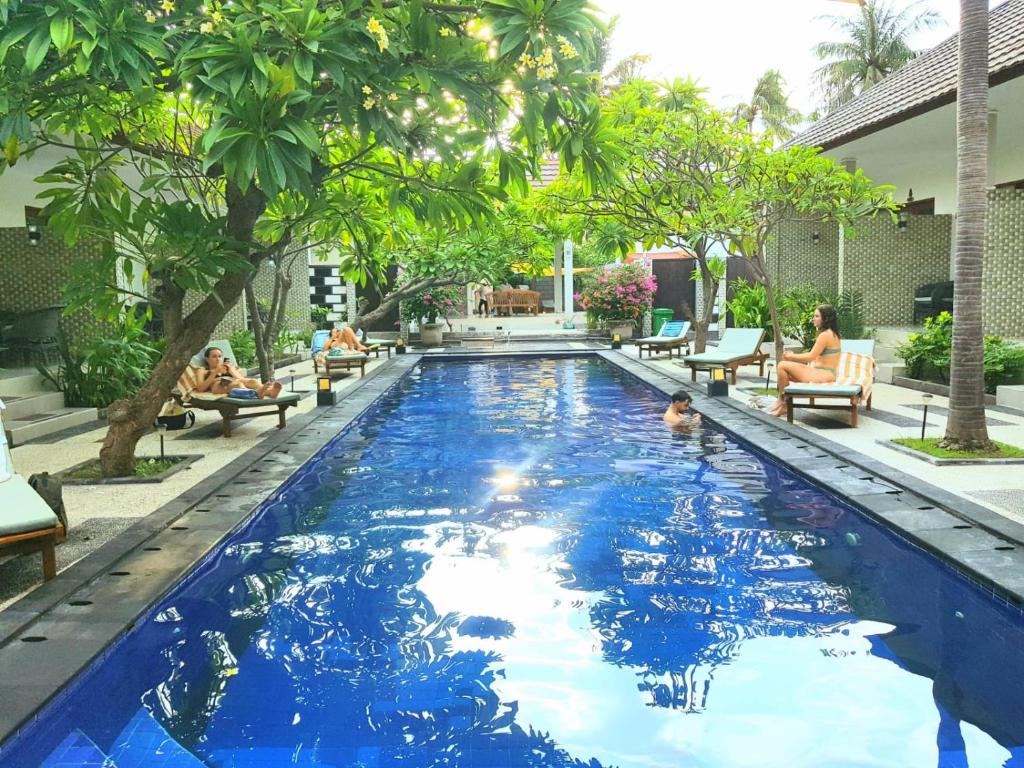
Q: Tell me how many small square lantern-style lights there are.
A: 4